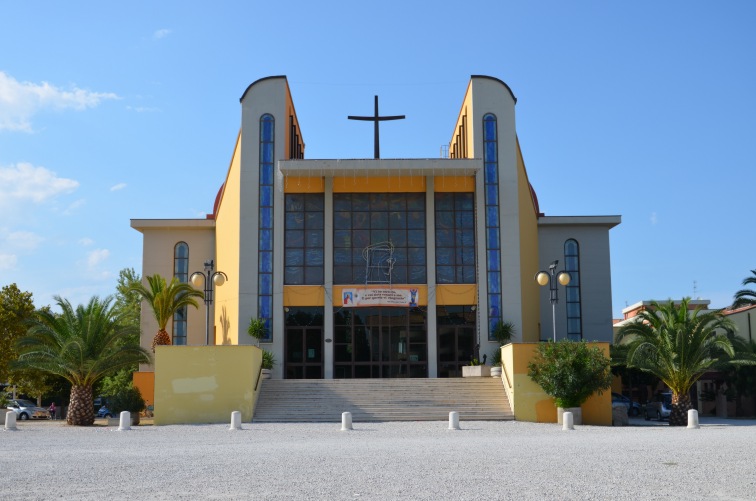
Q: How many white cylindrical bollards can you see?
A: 7